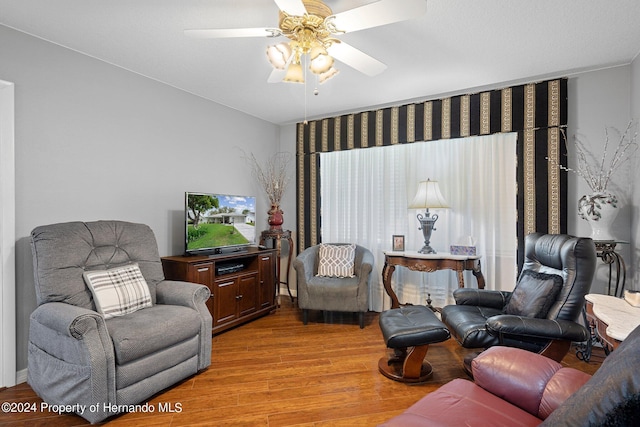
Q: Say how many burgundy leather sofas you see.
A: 1